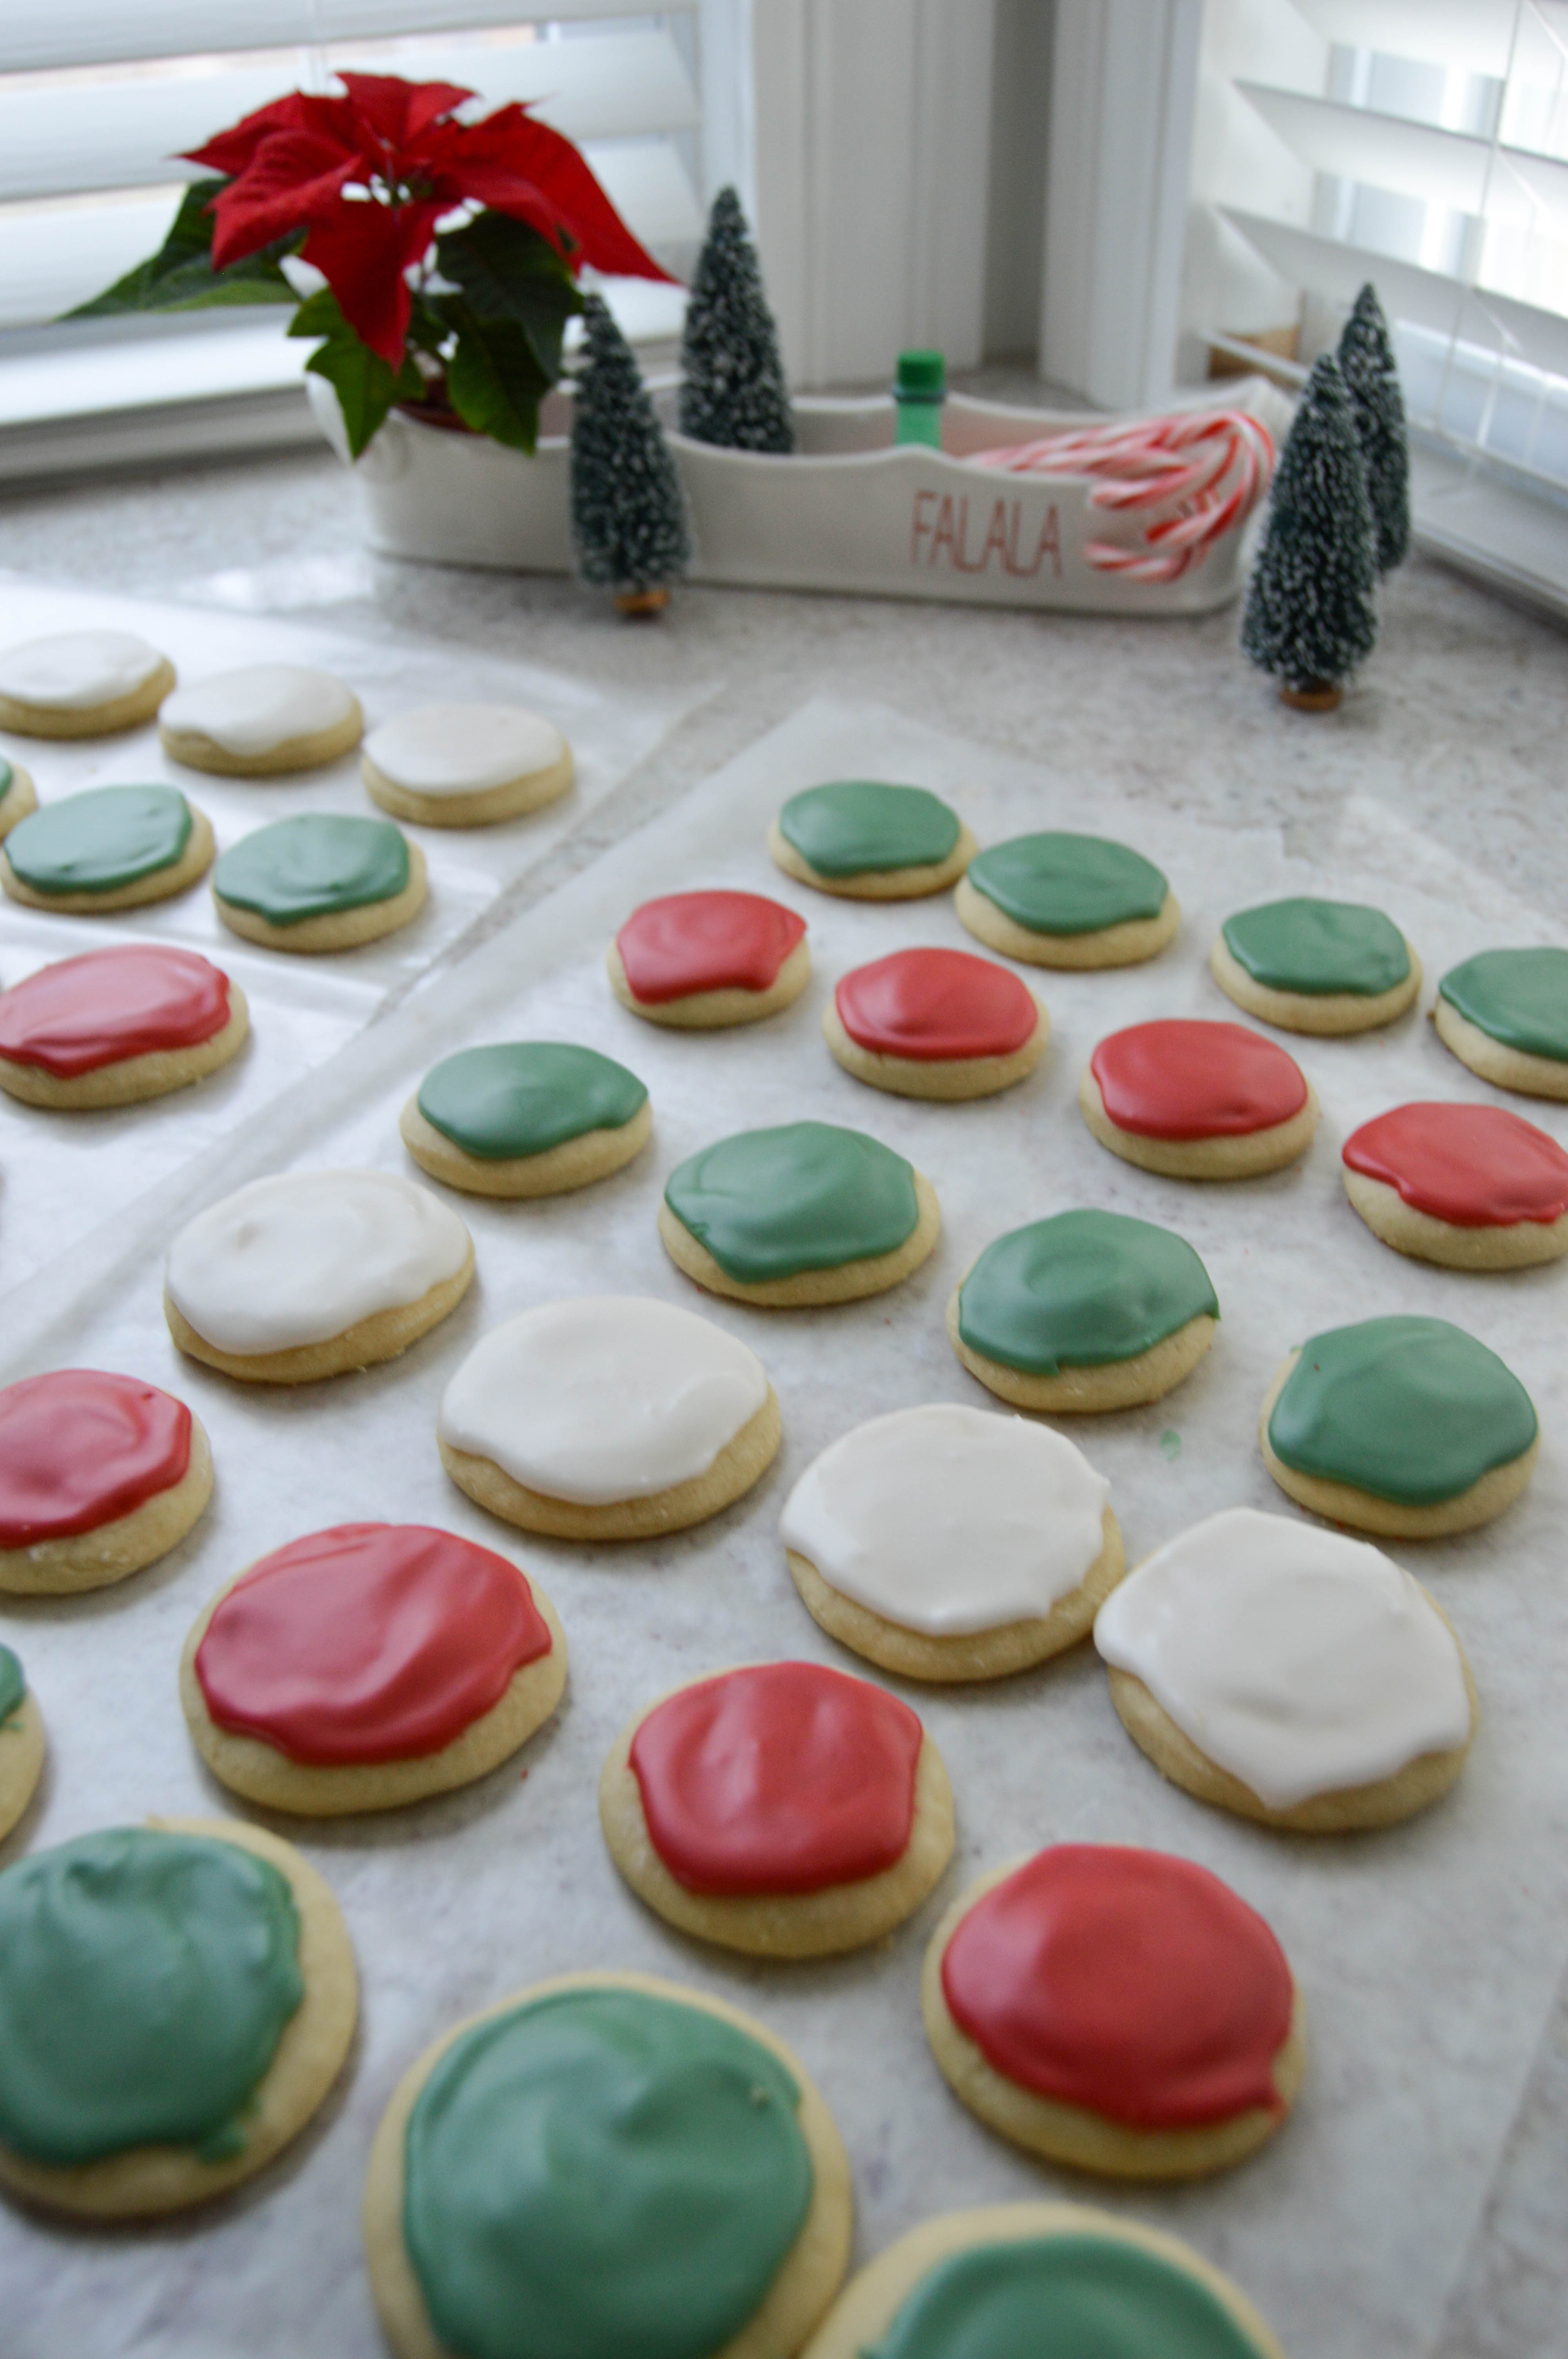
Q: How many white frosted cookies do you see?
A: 7